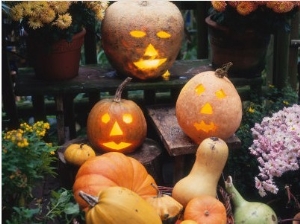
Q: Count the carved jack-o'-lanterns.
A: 3